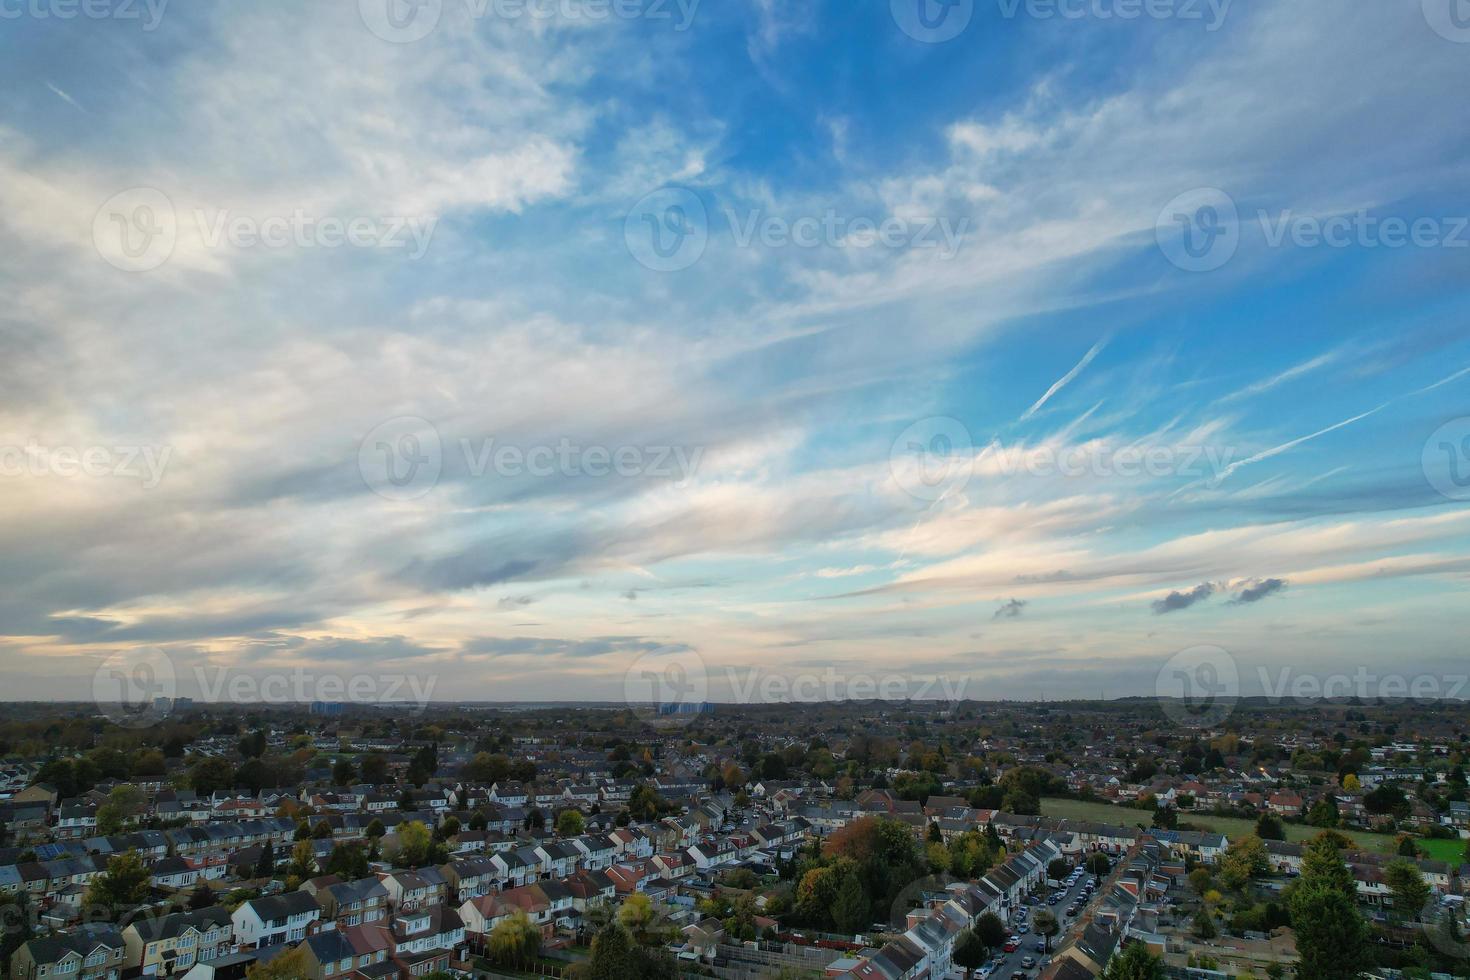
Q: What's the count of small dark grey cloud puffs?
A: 3